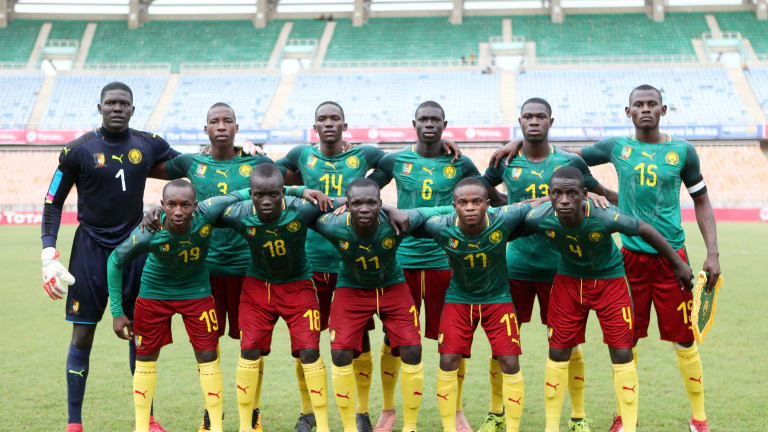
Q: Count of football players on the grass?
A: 11